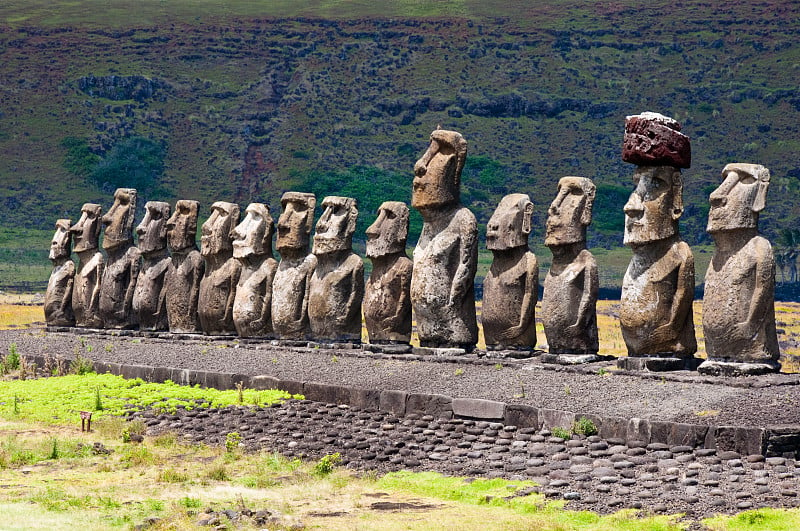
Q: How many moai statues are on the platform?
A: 15